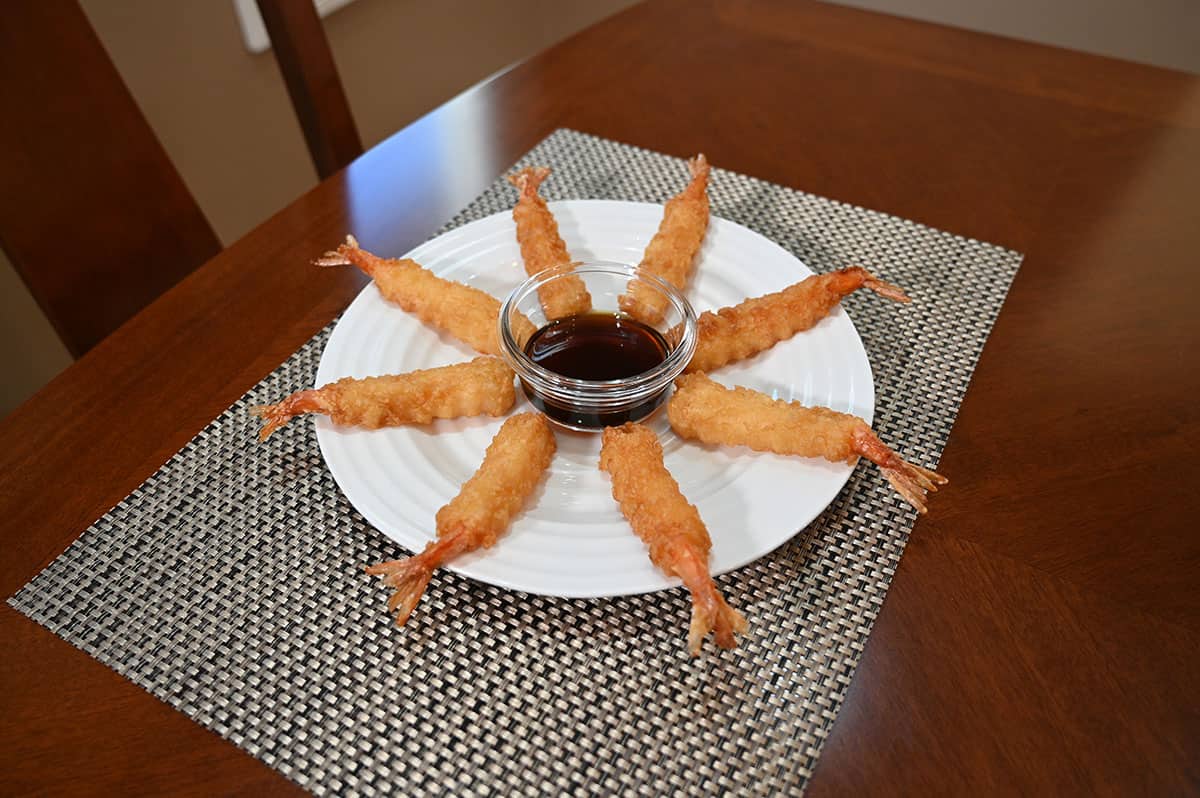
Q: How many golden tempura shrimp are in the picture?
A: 8